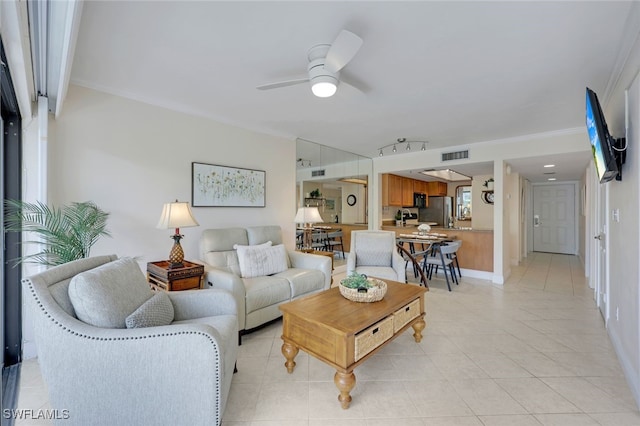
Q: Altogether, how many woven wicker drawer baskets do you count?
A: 2